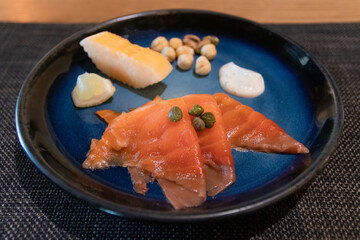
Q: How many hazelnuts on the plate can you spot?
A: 7